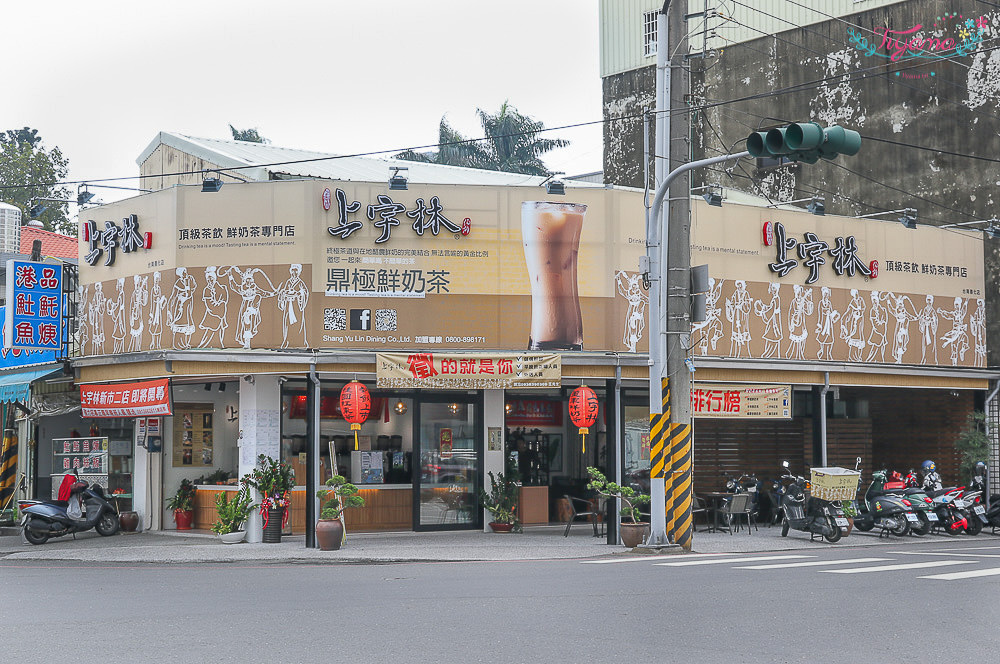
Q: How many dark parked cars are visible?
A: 0